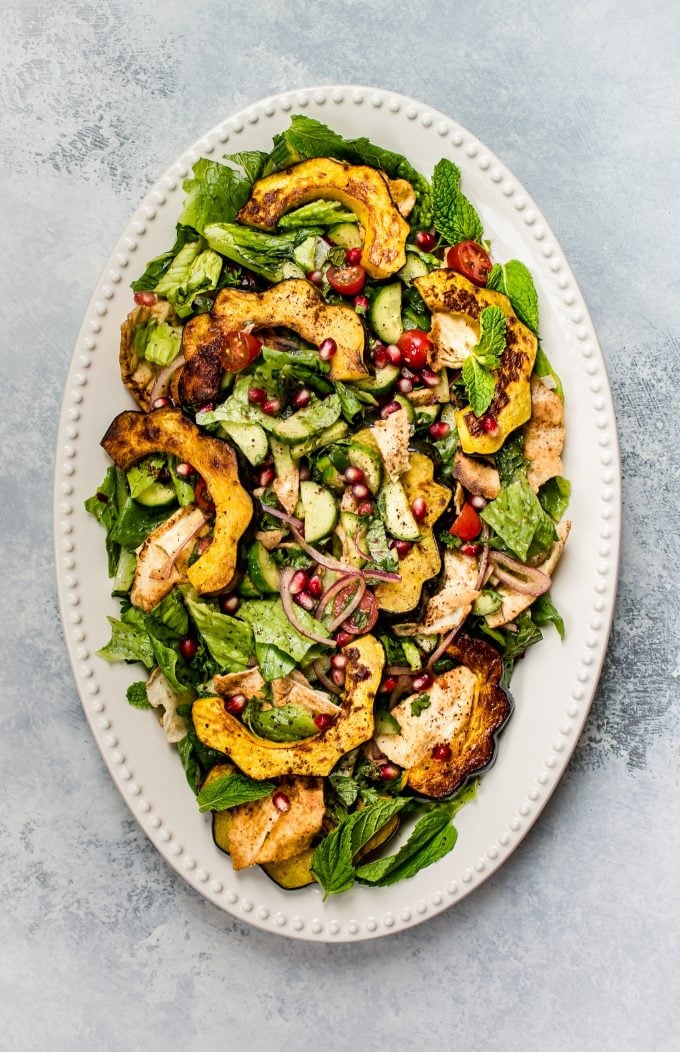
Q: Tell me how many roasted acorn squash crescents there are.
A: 8